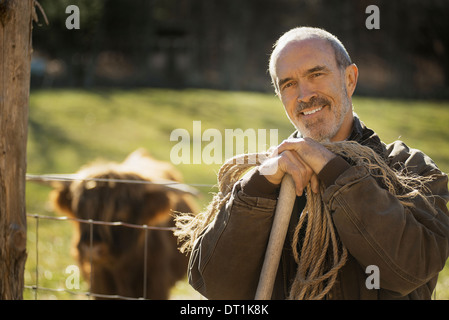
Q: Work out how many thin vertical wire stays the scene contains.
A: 3